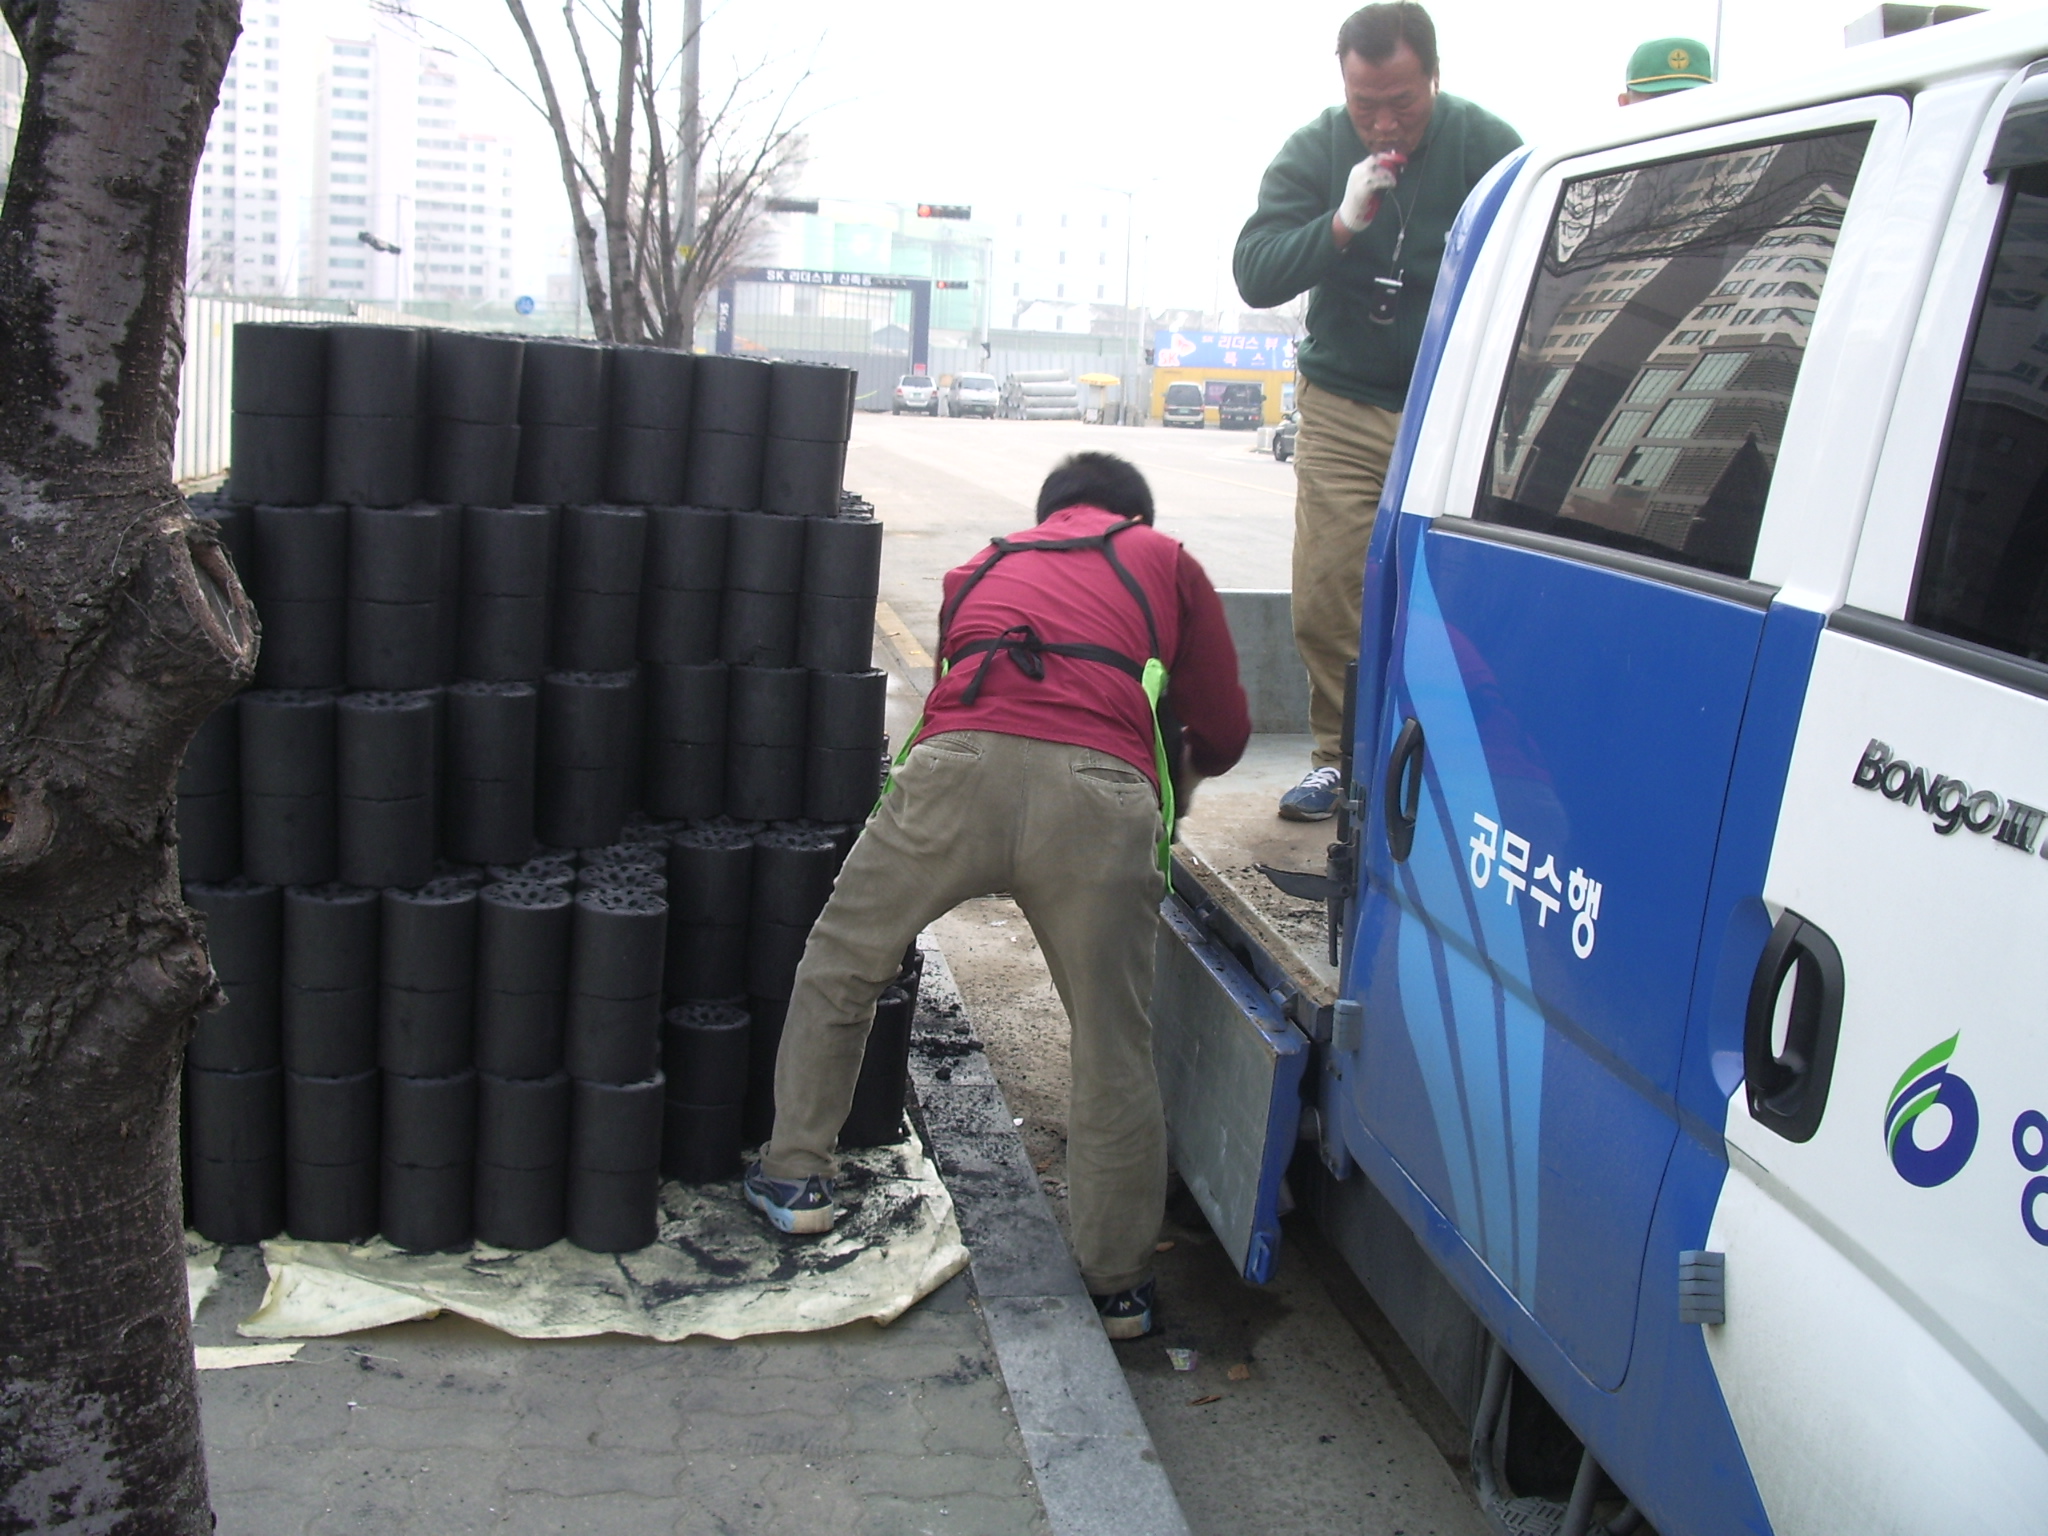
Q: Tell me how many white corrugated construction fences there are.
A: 1